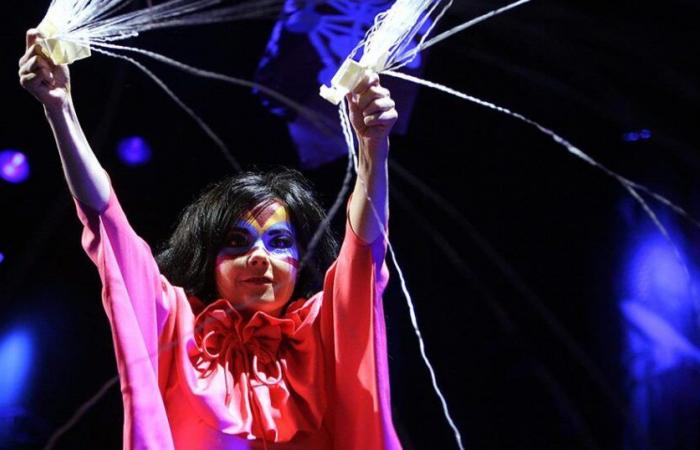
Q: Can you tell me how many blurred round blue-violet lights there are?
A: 2